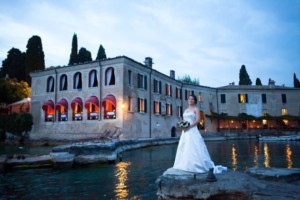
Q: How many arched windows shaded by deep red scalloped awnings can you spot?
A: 5